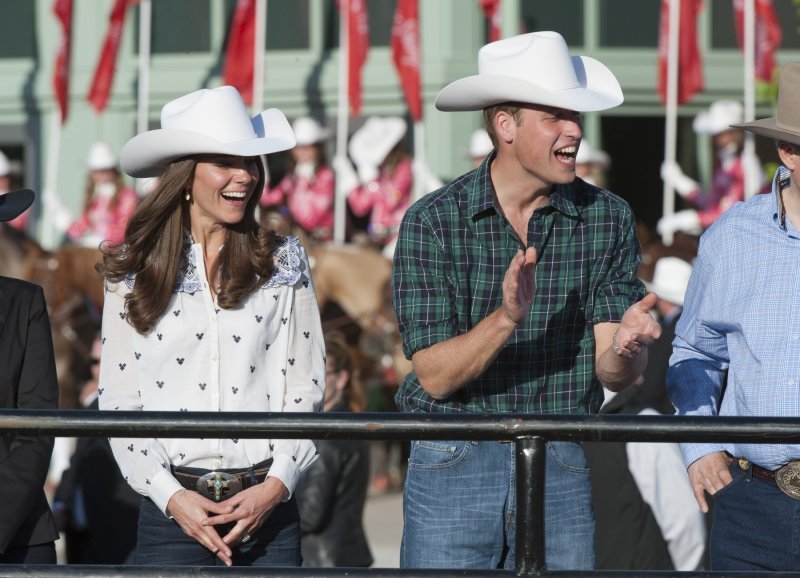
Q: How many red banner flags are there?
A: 8